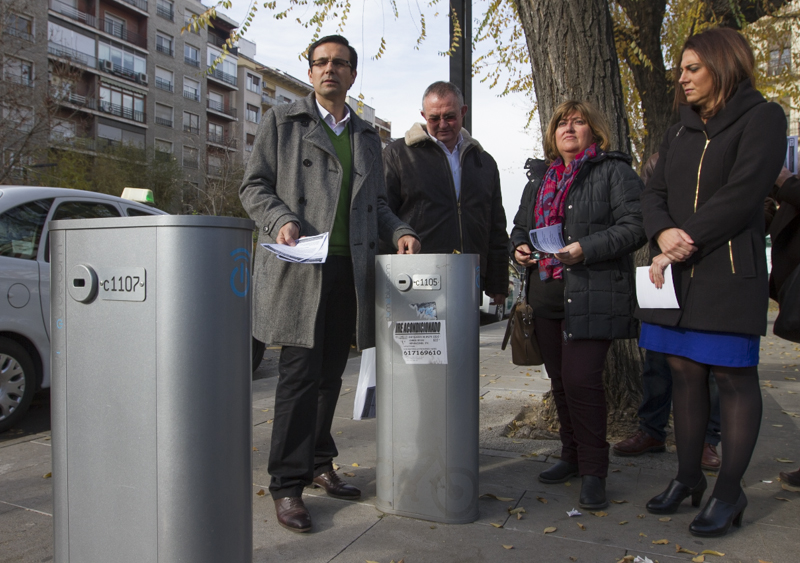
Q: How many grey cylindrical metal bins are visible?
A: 2